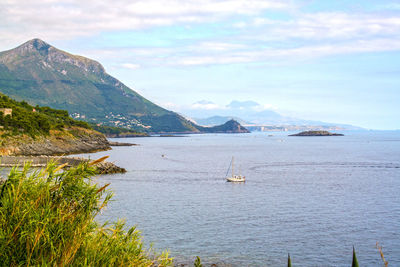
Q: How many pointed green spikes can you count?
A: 2